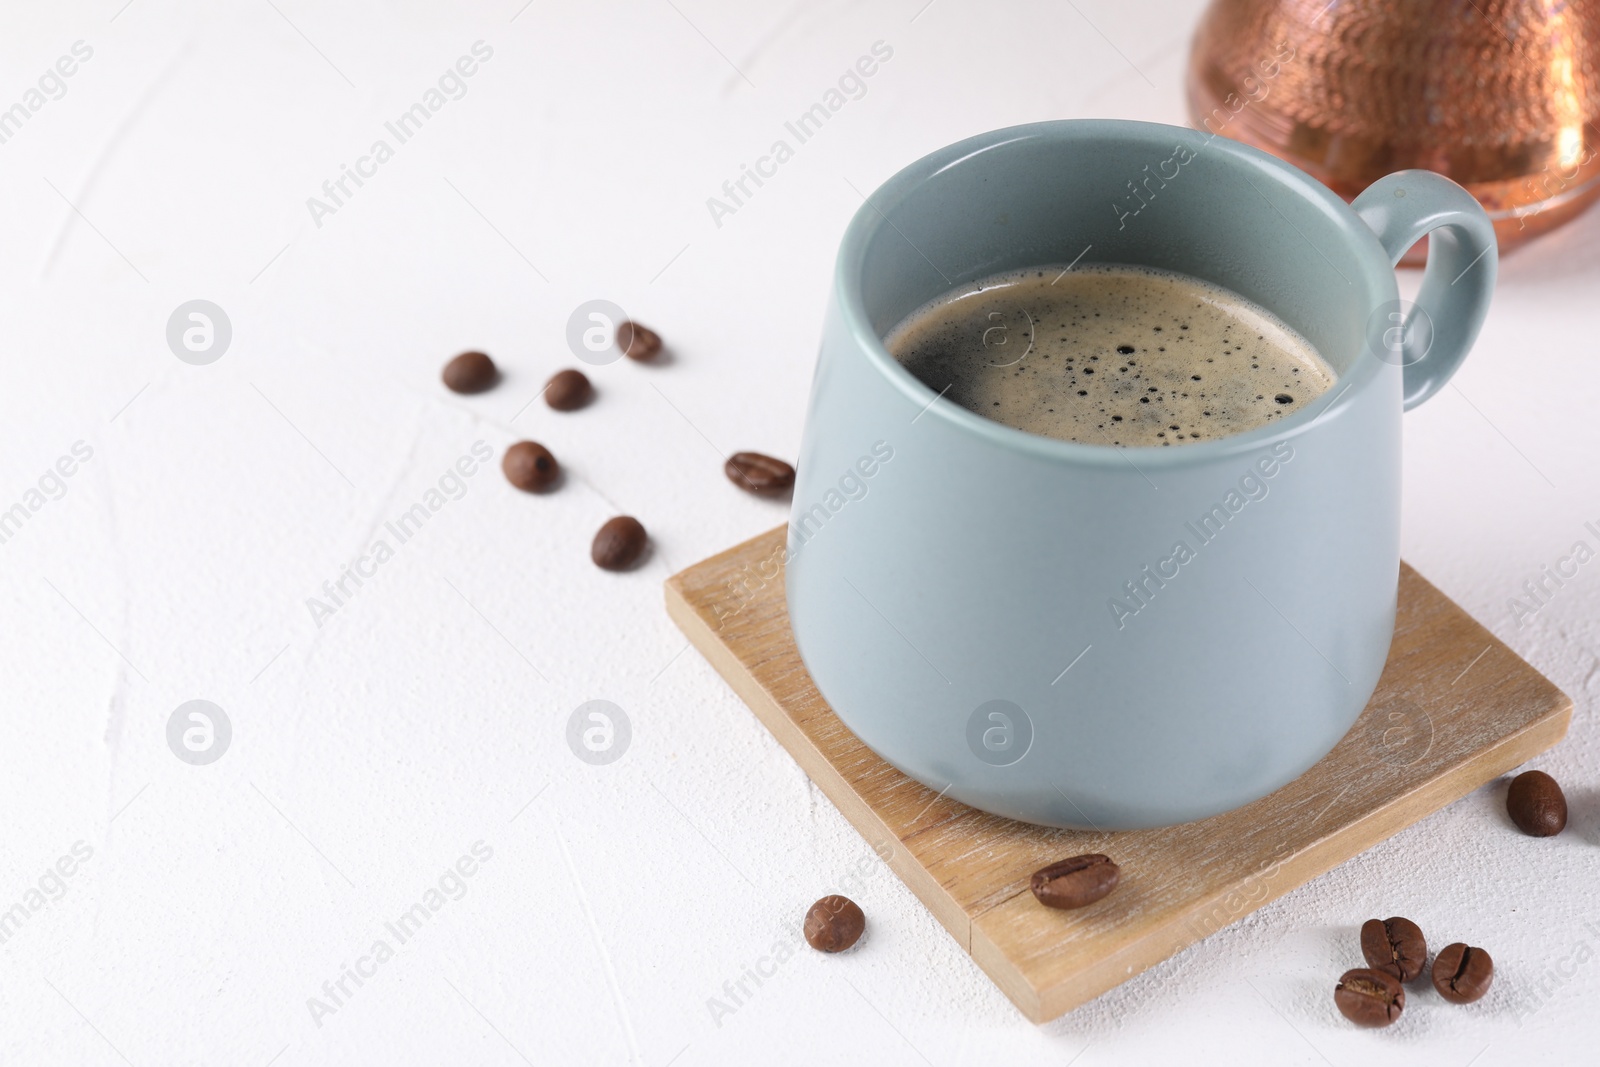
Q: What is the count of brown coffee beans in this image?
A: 12